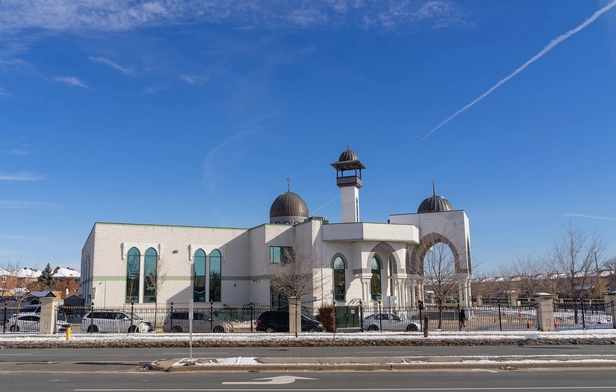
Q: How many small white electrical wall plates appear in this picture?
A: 0